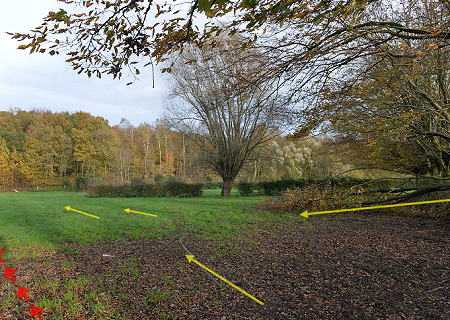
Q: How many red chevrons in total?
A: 4